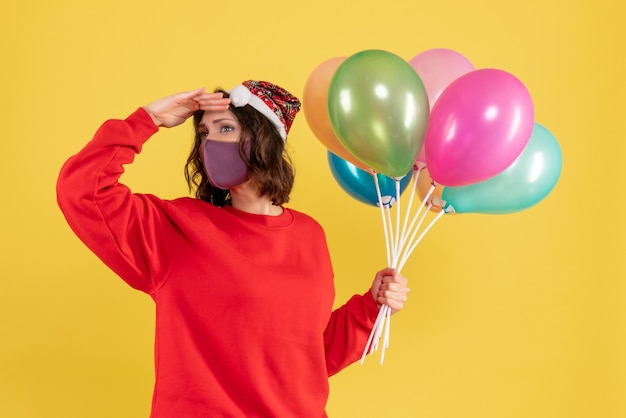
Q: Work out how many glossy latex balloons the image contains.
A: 7